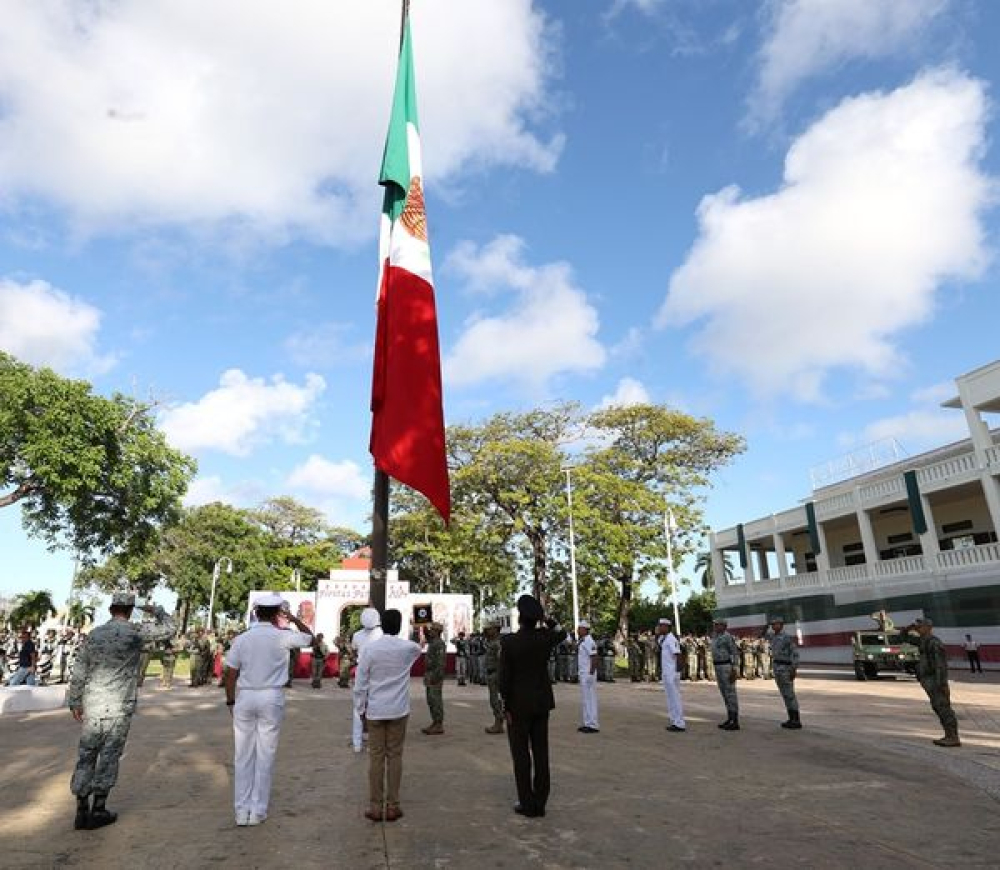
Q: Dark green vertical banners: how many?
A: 3